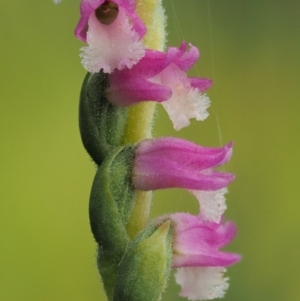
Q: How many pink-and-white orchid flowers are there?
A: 4